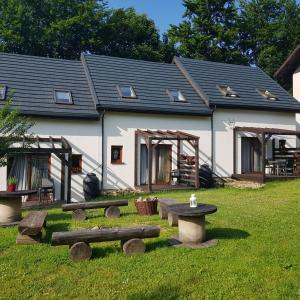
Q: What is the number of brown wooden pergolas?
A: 3